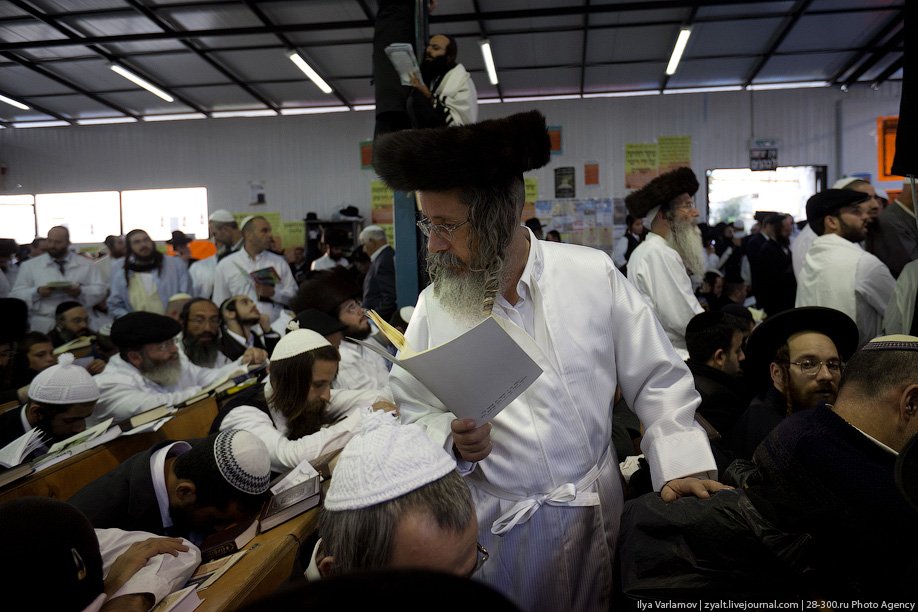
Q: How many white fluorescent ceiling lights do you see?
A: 5